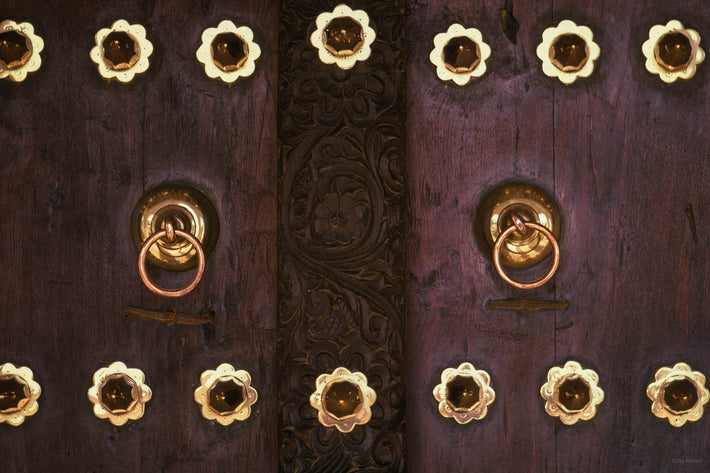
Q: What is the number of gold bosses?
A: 14